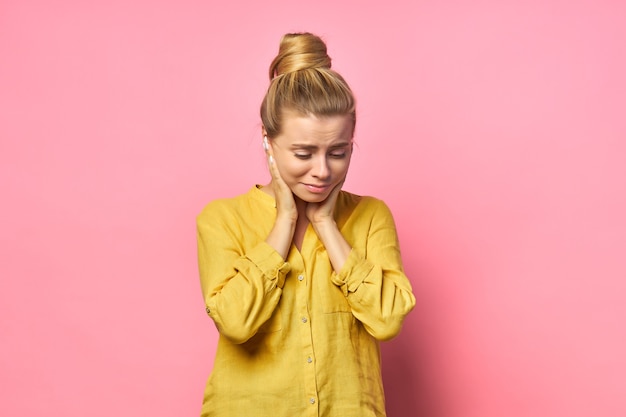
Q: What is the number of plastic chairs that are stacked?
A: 0